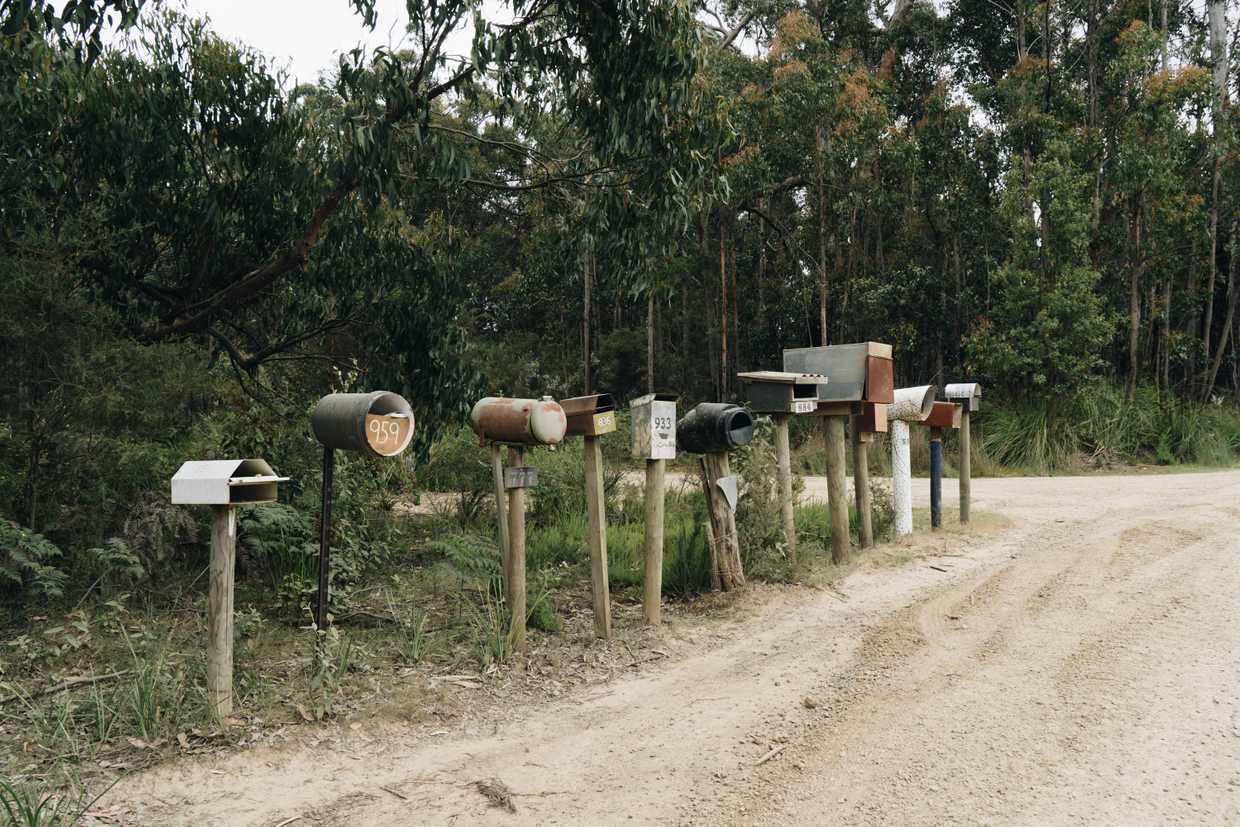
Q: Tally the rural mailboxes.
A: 12